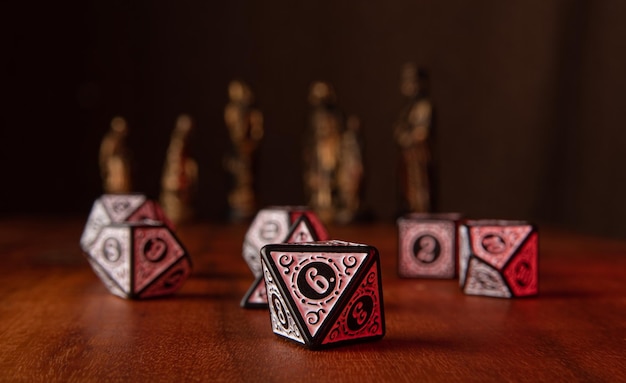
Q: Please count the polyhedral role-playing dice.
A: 7